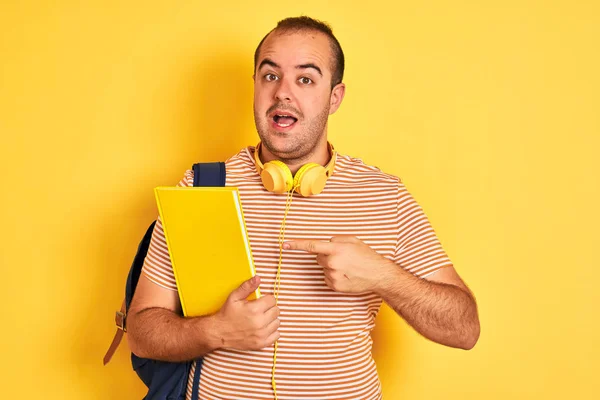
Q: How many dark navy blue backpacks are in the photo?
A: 1